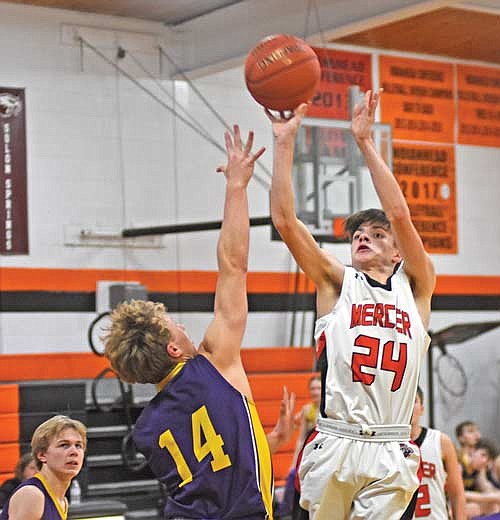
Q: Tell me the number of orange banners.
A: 4